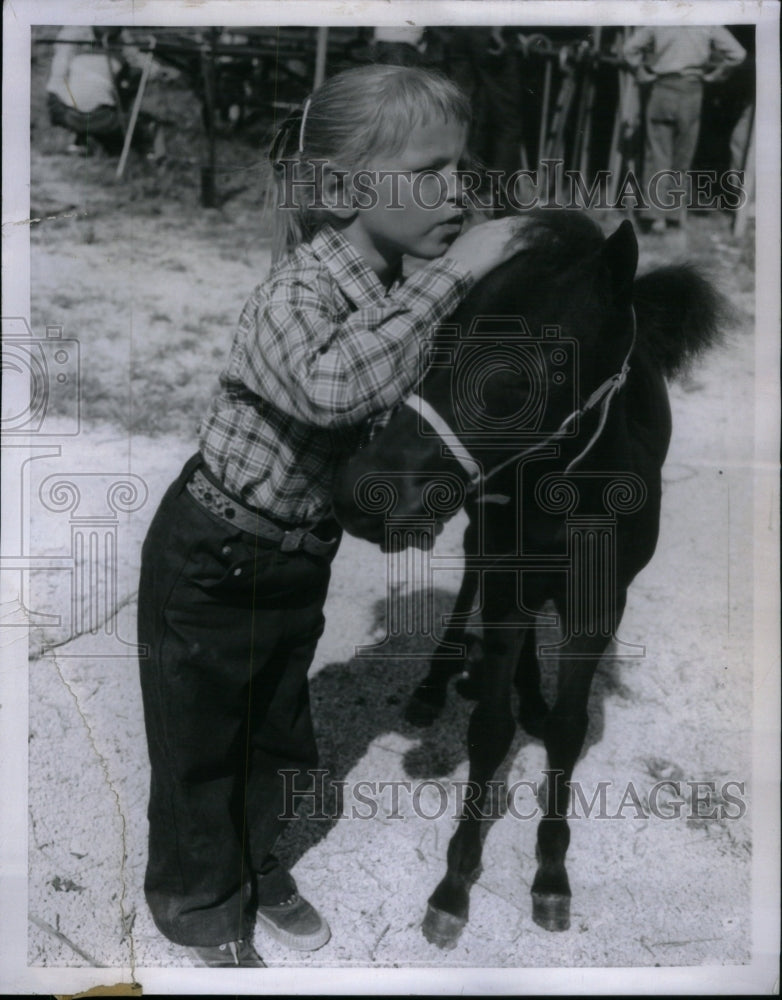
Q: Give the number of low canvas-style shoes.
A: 2